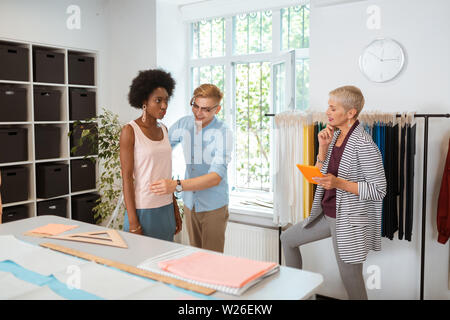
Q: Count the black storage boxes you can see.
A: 15